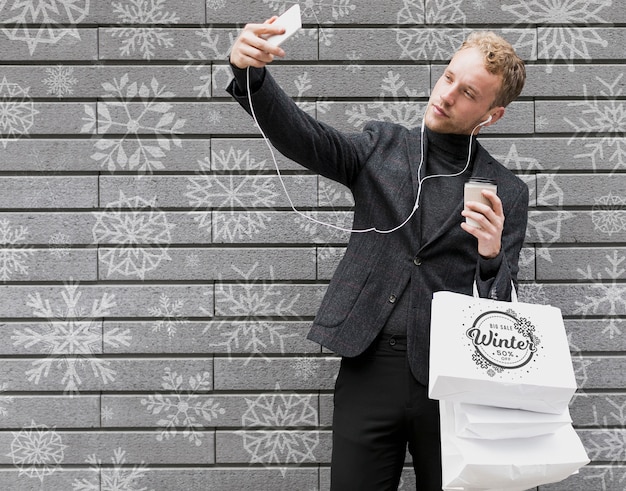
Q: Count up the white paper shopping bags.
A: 3